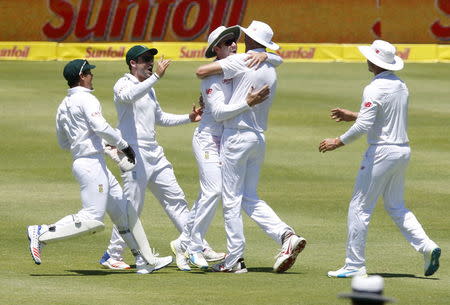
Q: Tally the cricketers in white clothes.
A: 5